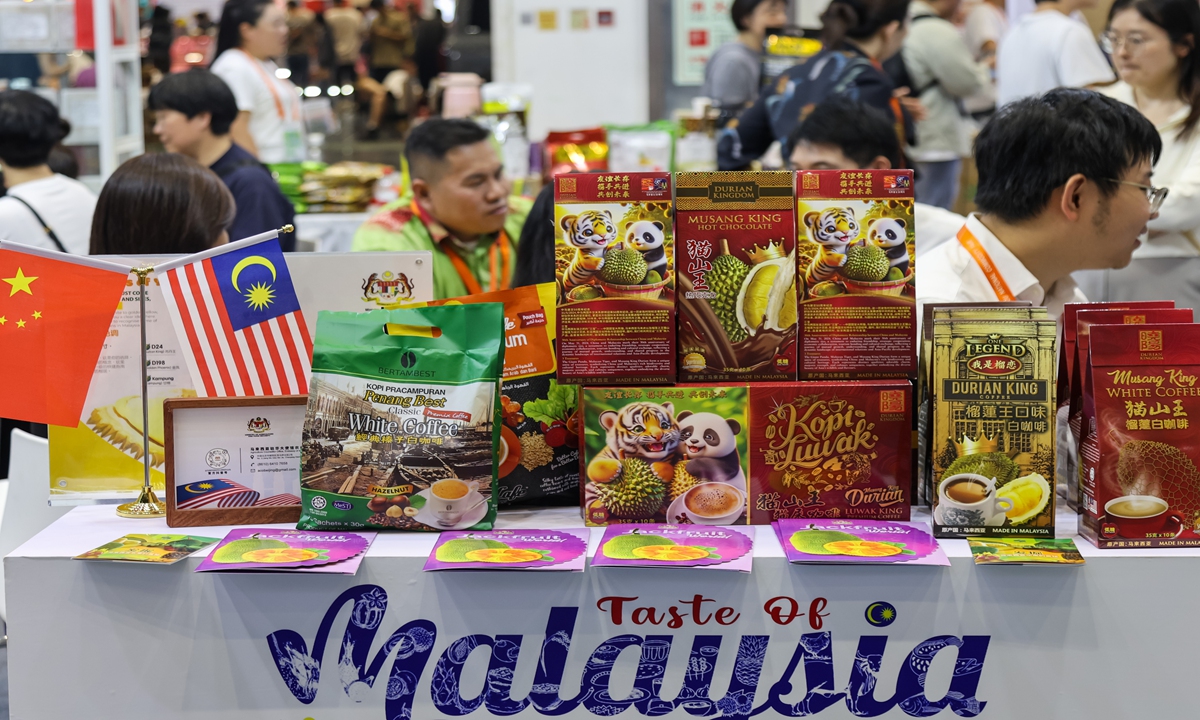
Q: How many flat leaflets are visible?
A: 6